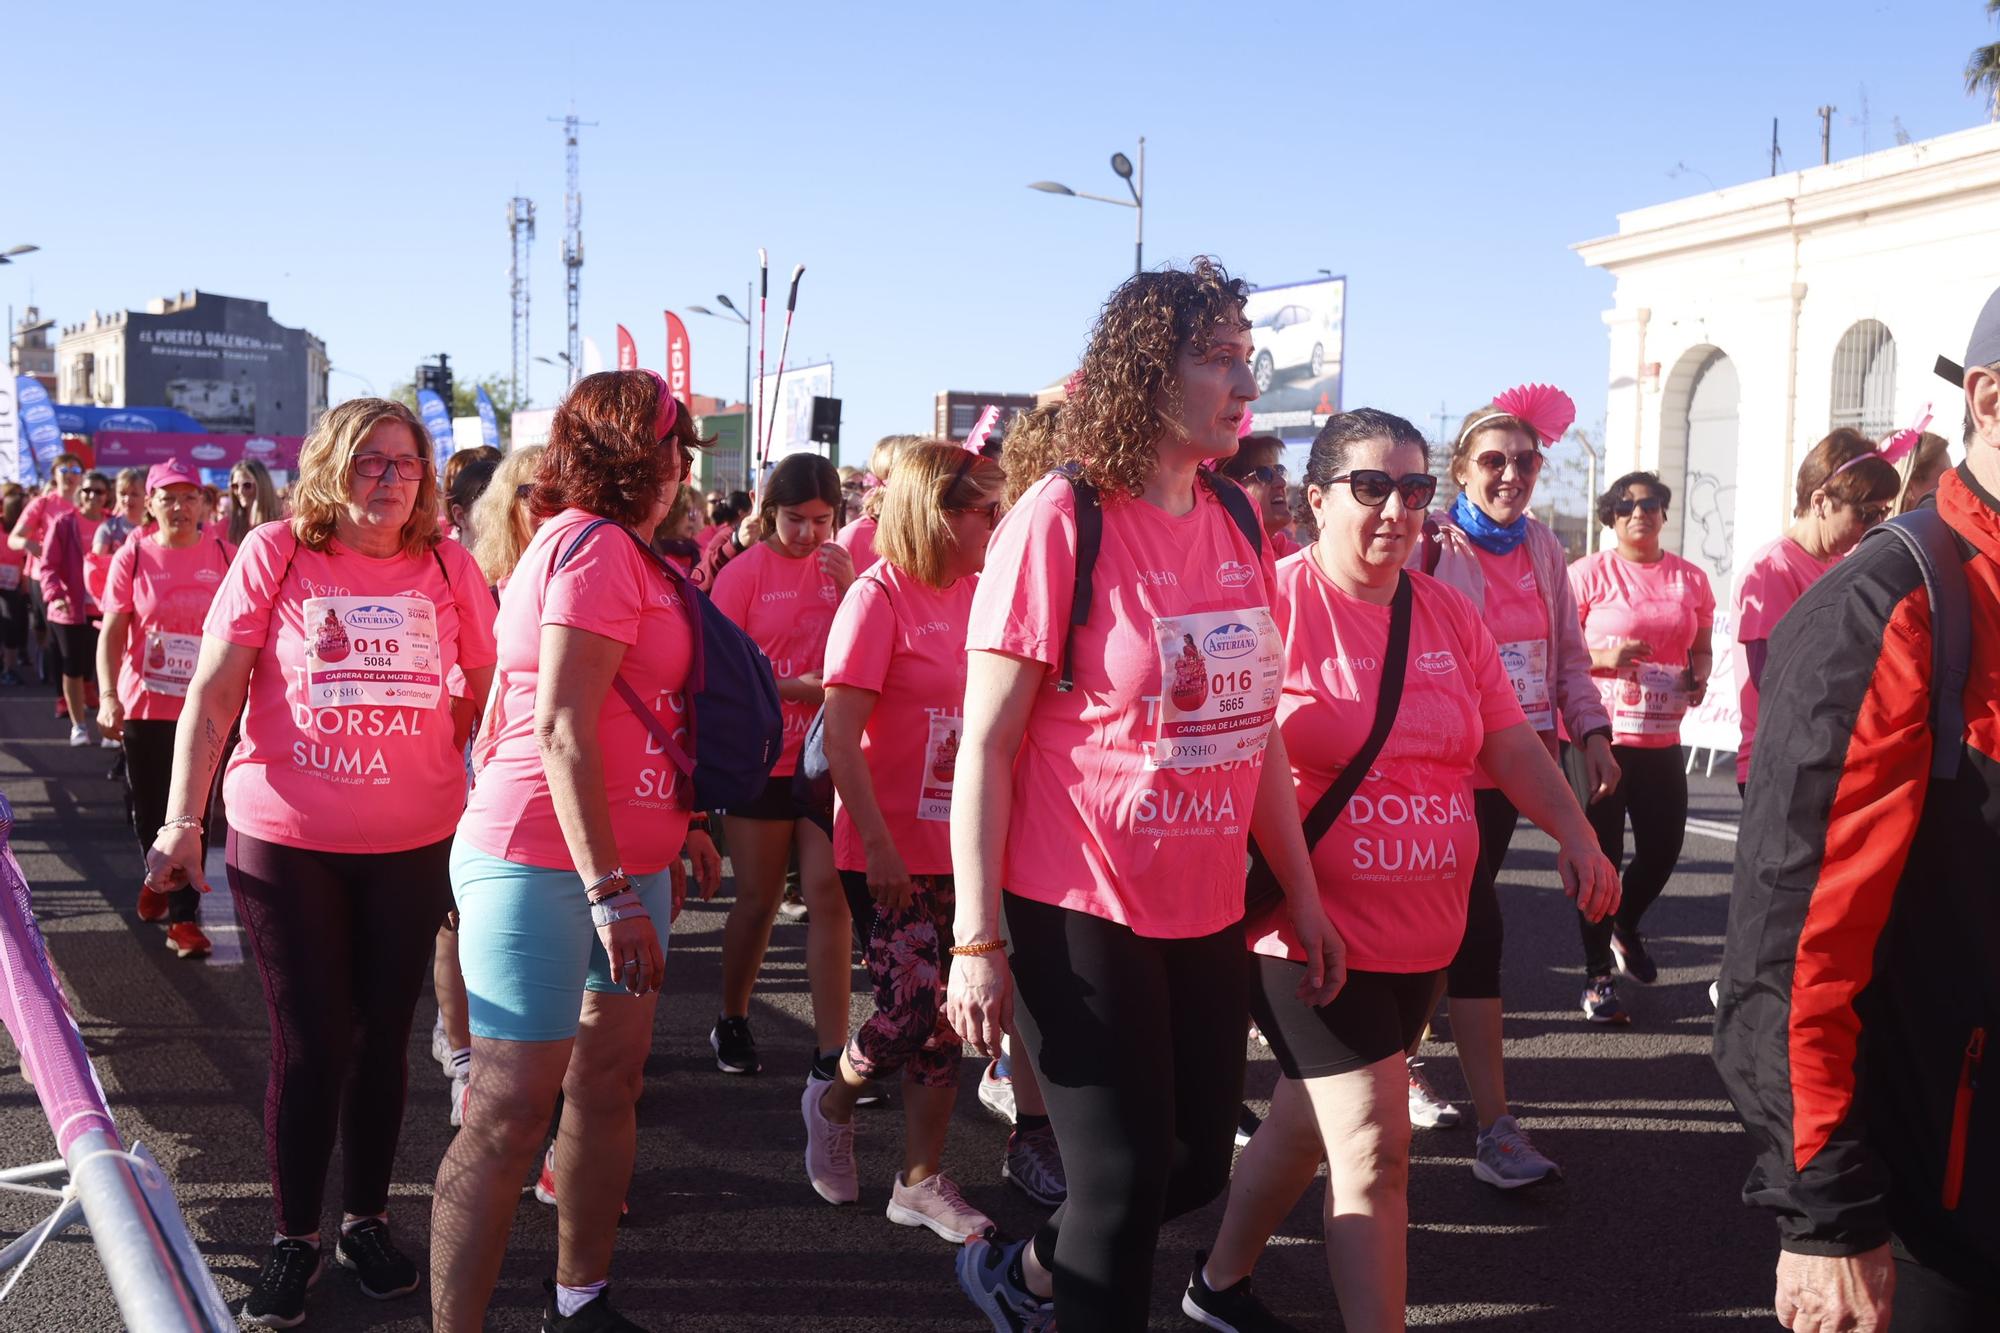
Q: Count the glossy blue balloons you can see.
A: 0